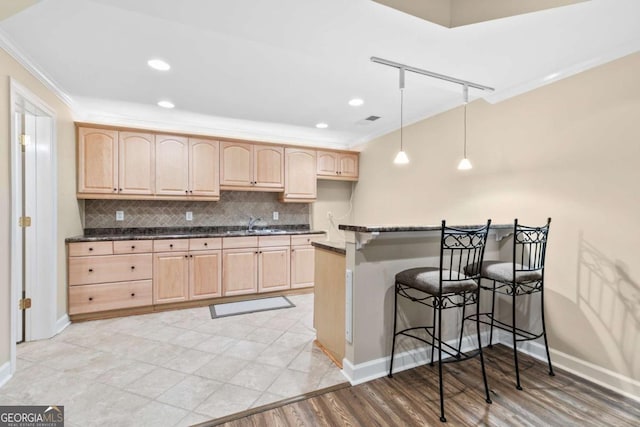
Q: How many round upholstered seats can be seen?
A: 2